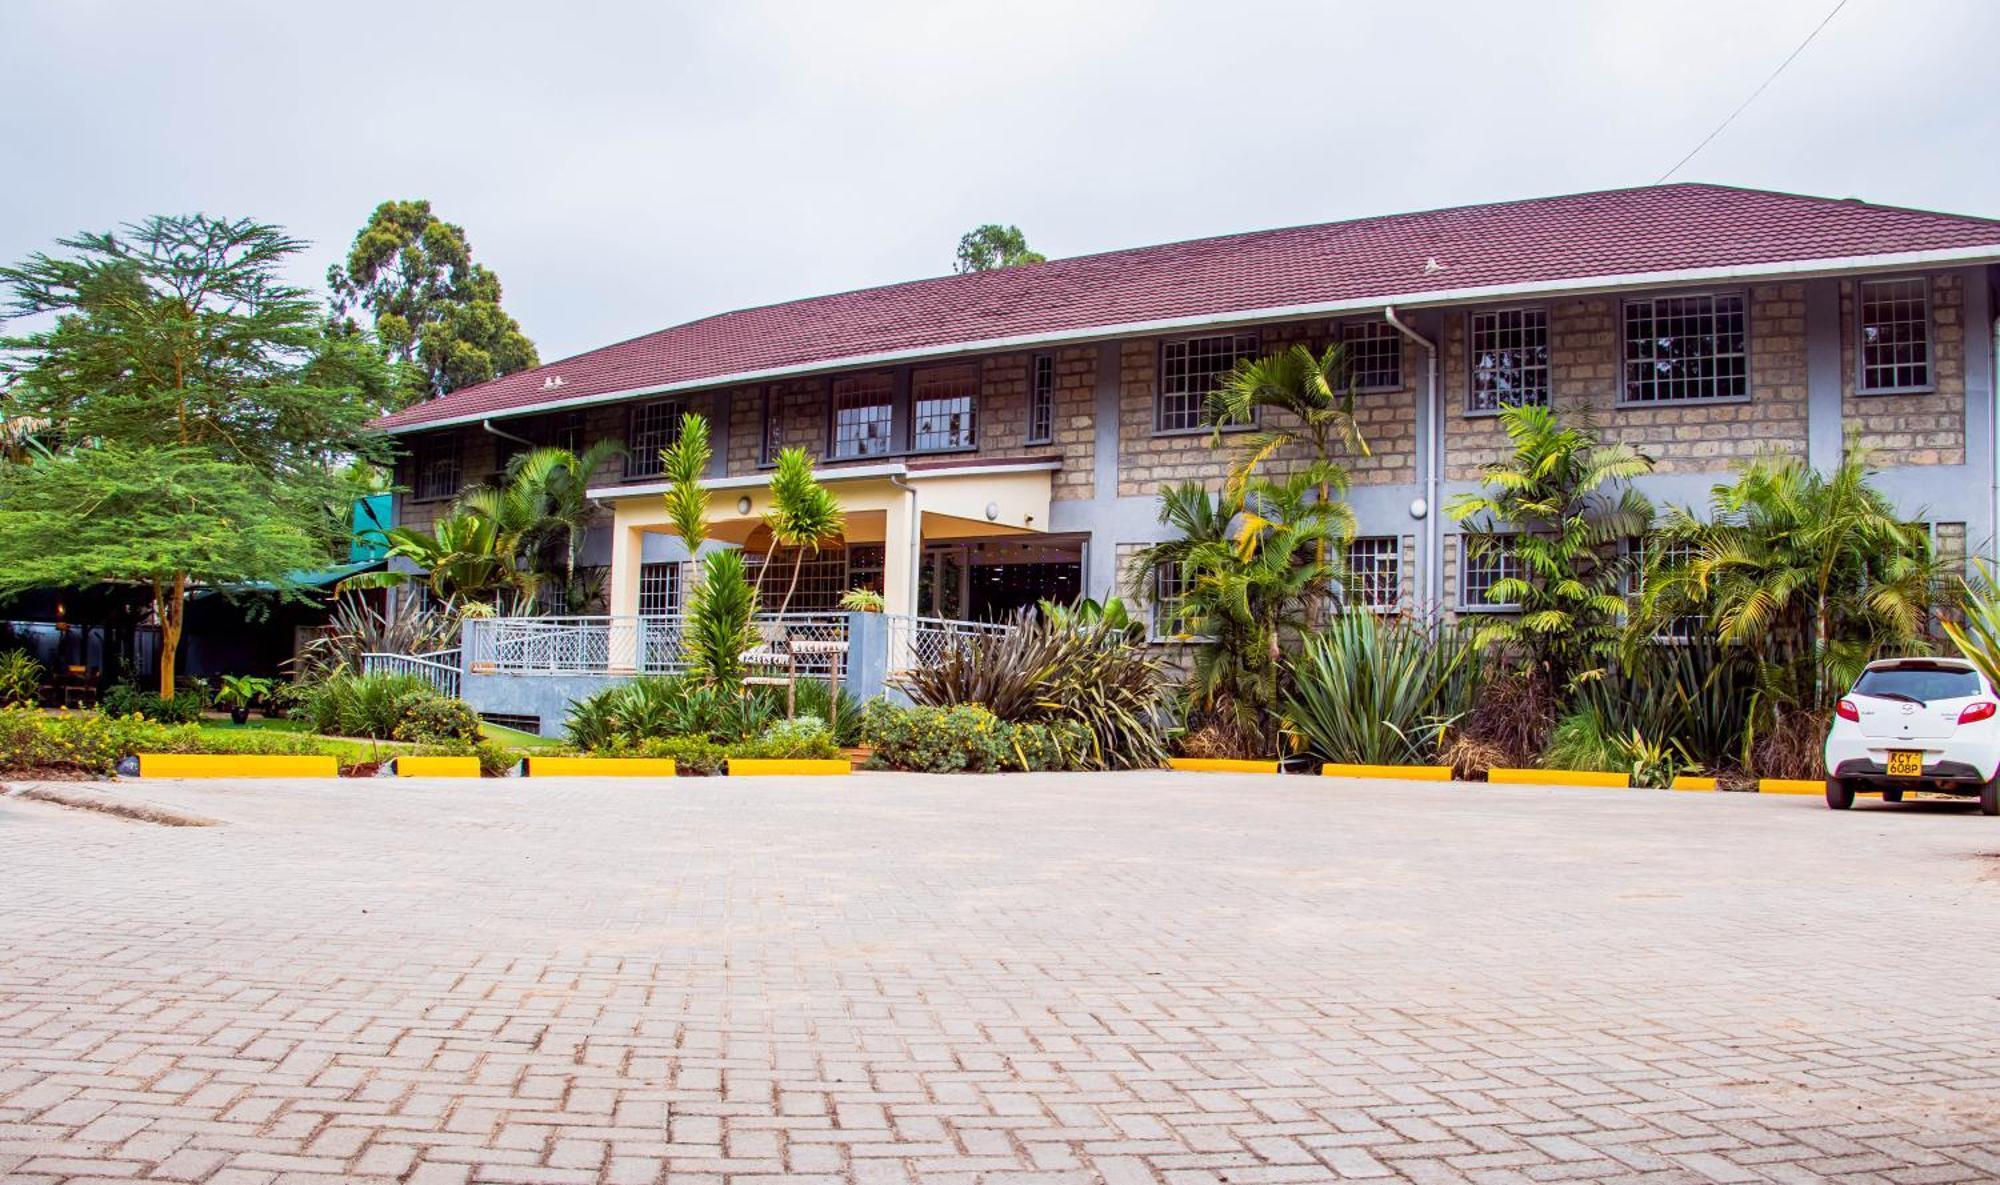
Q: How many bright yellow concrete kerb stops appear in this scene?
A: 9